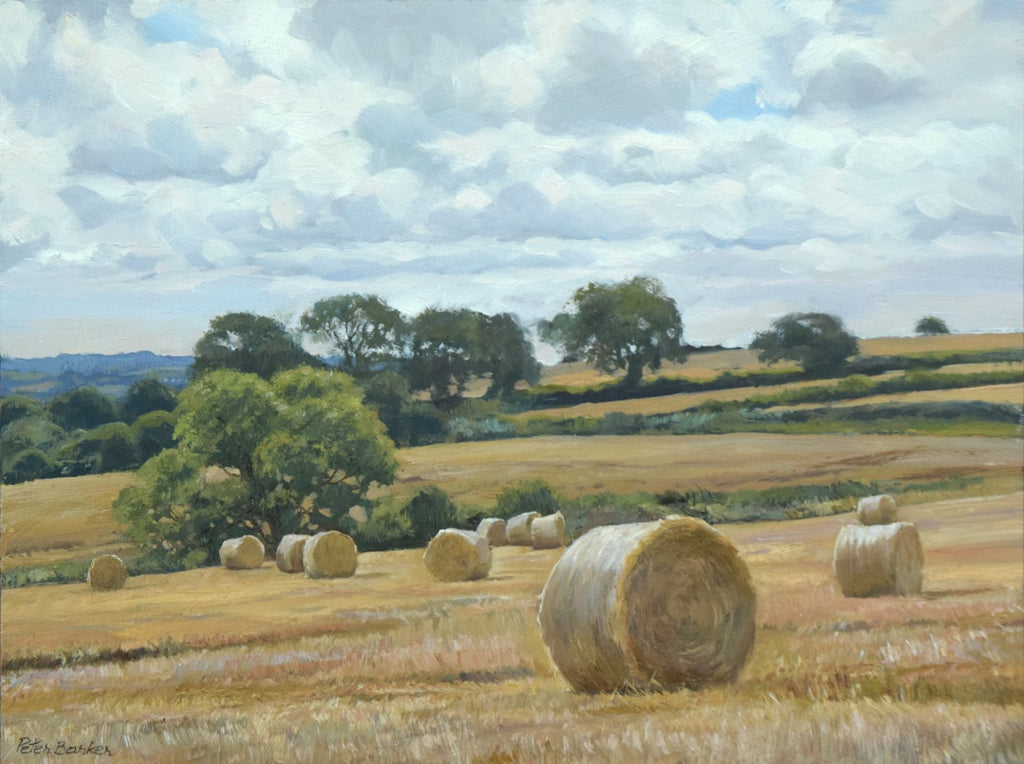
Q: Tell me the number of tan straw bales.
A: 11